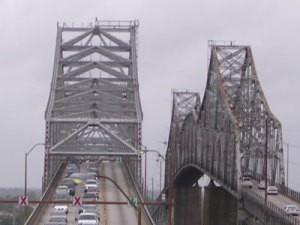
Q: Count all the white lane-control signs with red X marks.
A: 2